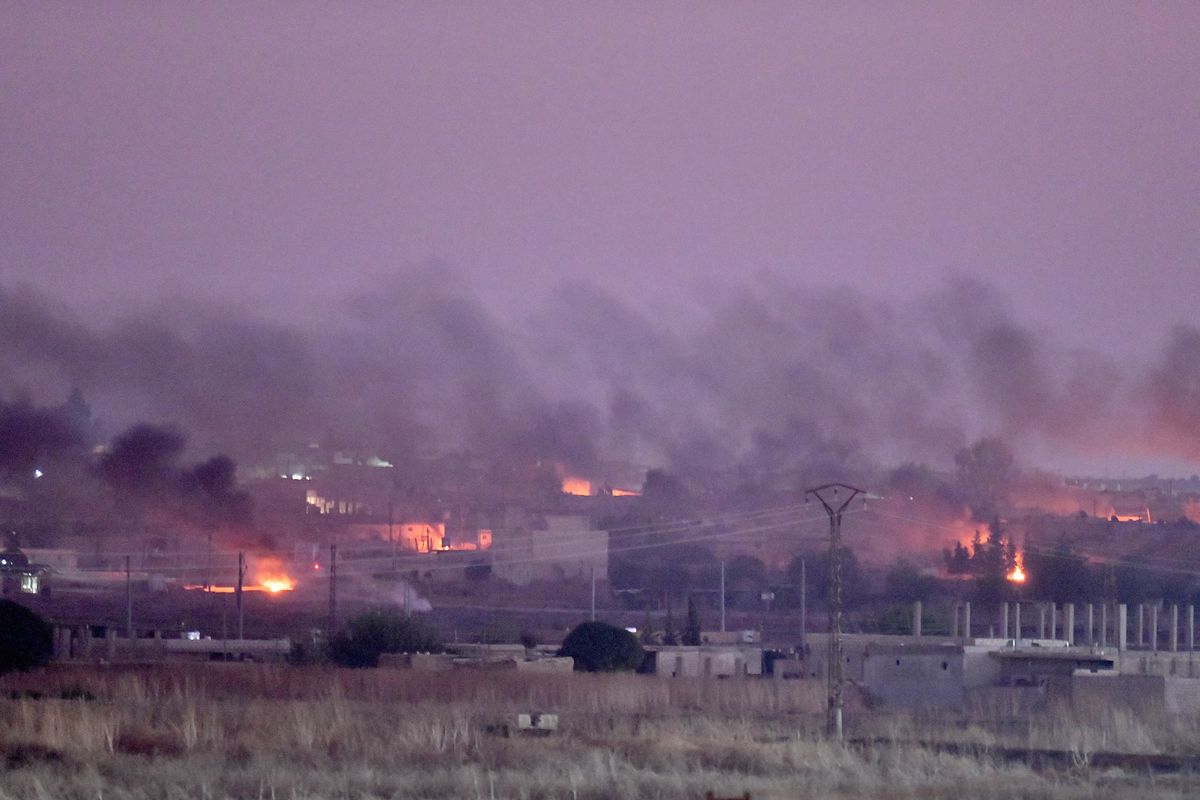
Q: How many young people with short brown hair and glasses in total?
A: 0